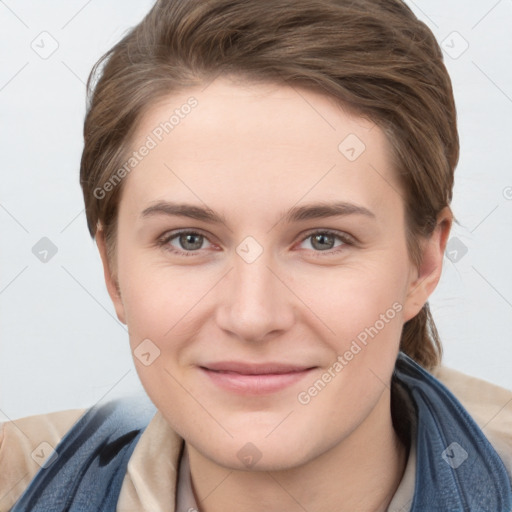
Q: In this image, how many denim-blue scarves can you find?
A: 1